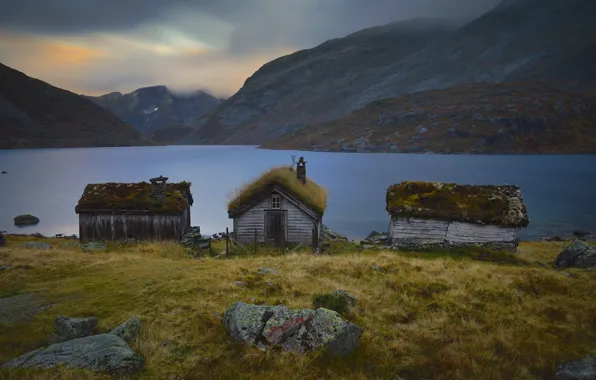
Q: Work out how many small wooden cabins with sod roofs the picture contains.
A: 3